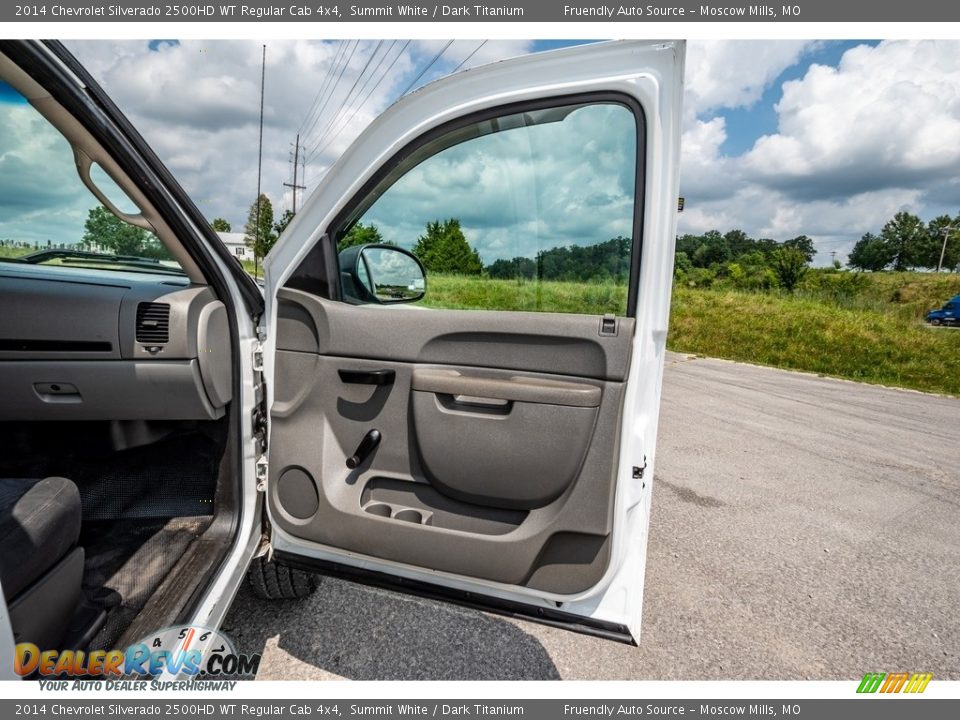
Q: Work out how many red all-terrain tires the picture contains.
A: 0